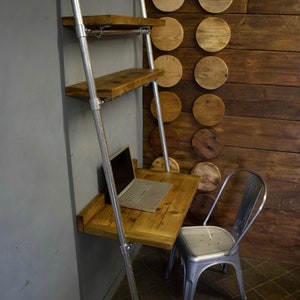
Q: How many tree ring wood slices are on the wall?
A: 13